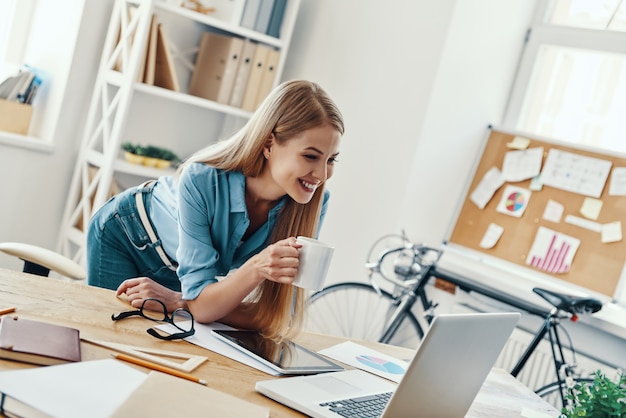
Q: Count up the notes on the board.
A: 13